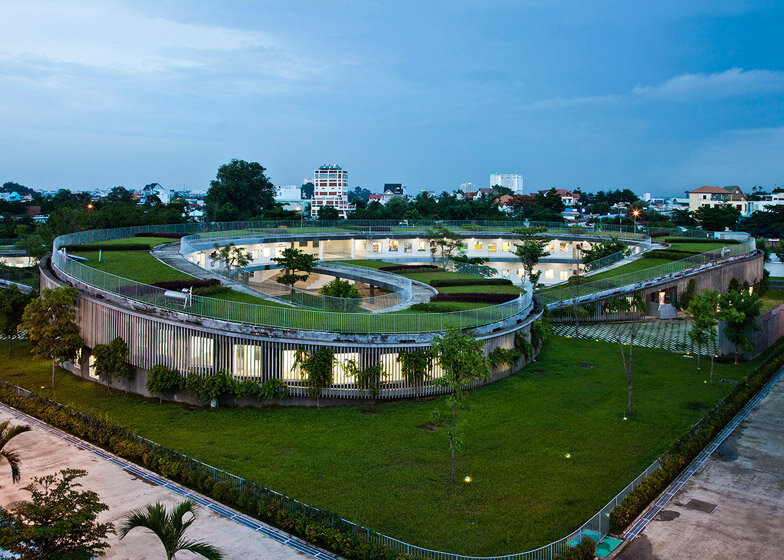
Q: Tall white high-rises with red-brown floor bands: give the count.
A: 1